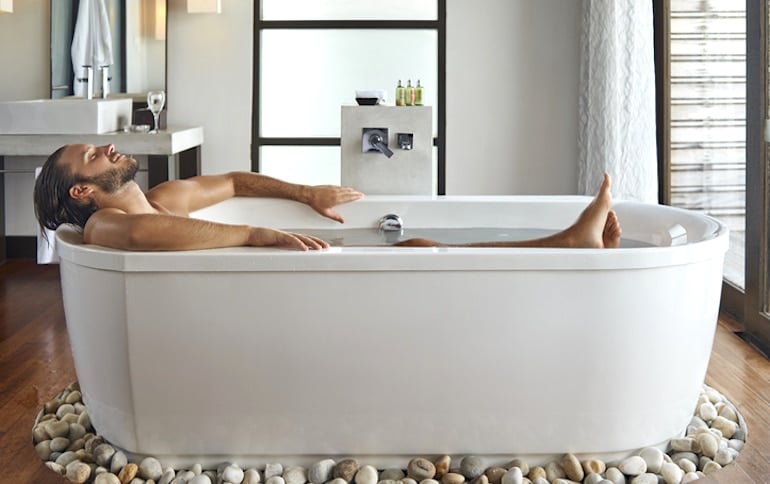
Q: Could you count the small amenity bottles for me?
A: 3